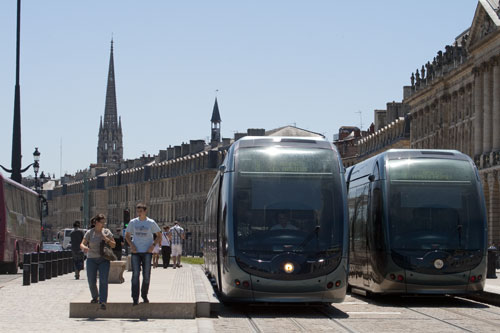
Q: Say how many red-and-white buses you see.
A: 1